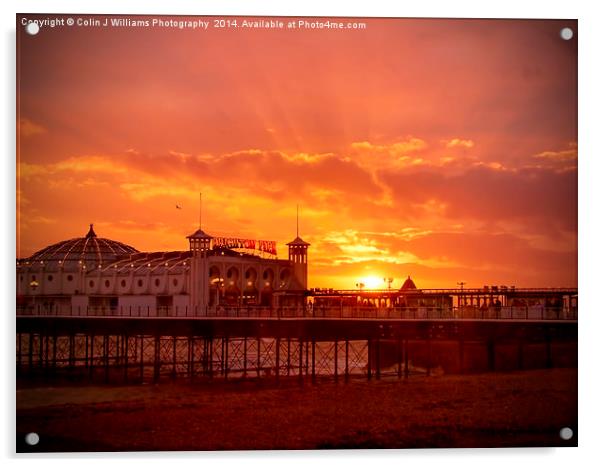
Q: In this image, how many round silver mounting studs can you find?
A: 4